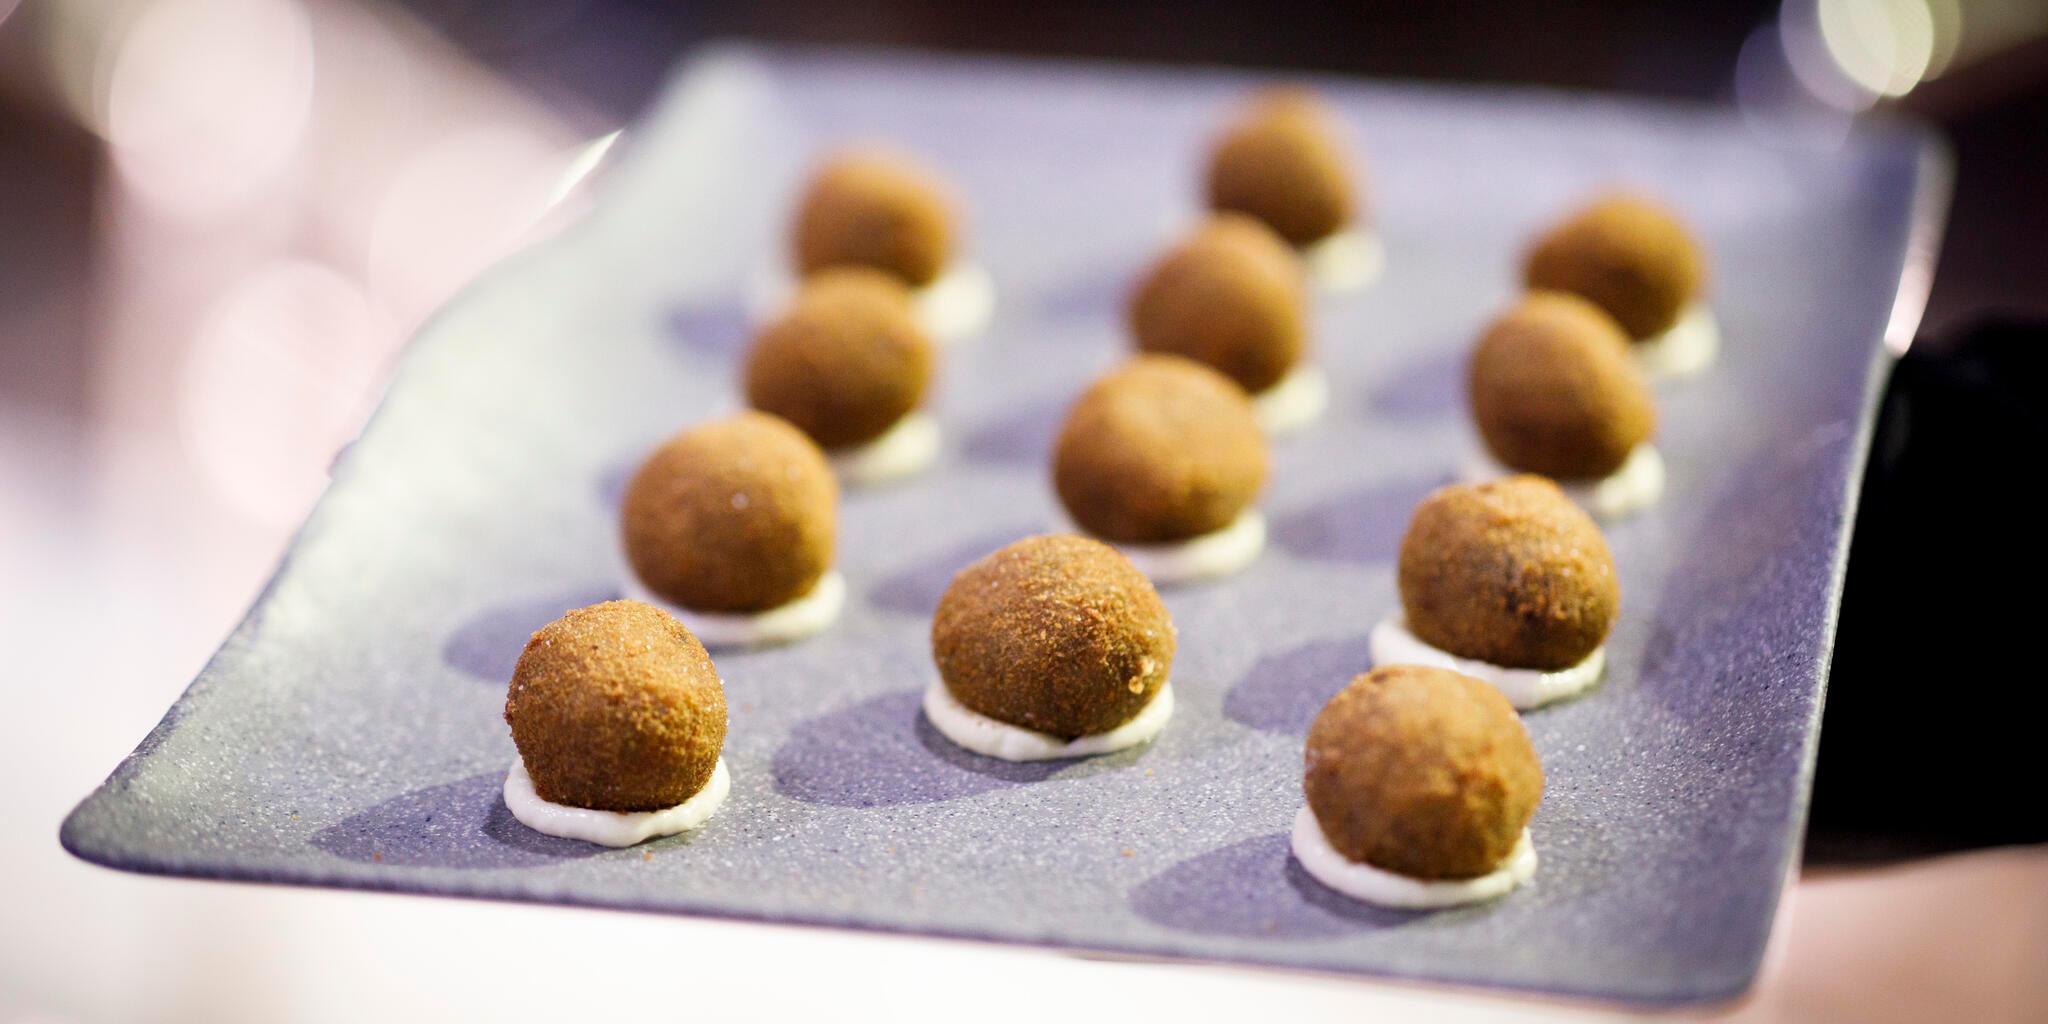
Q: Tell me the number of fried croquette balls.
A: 12